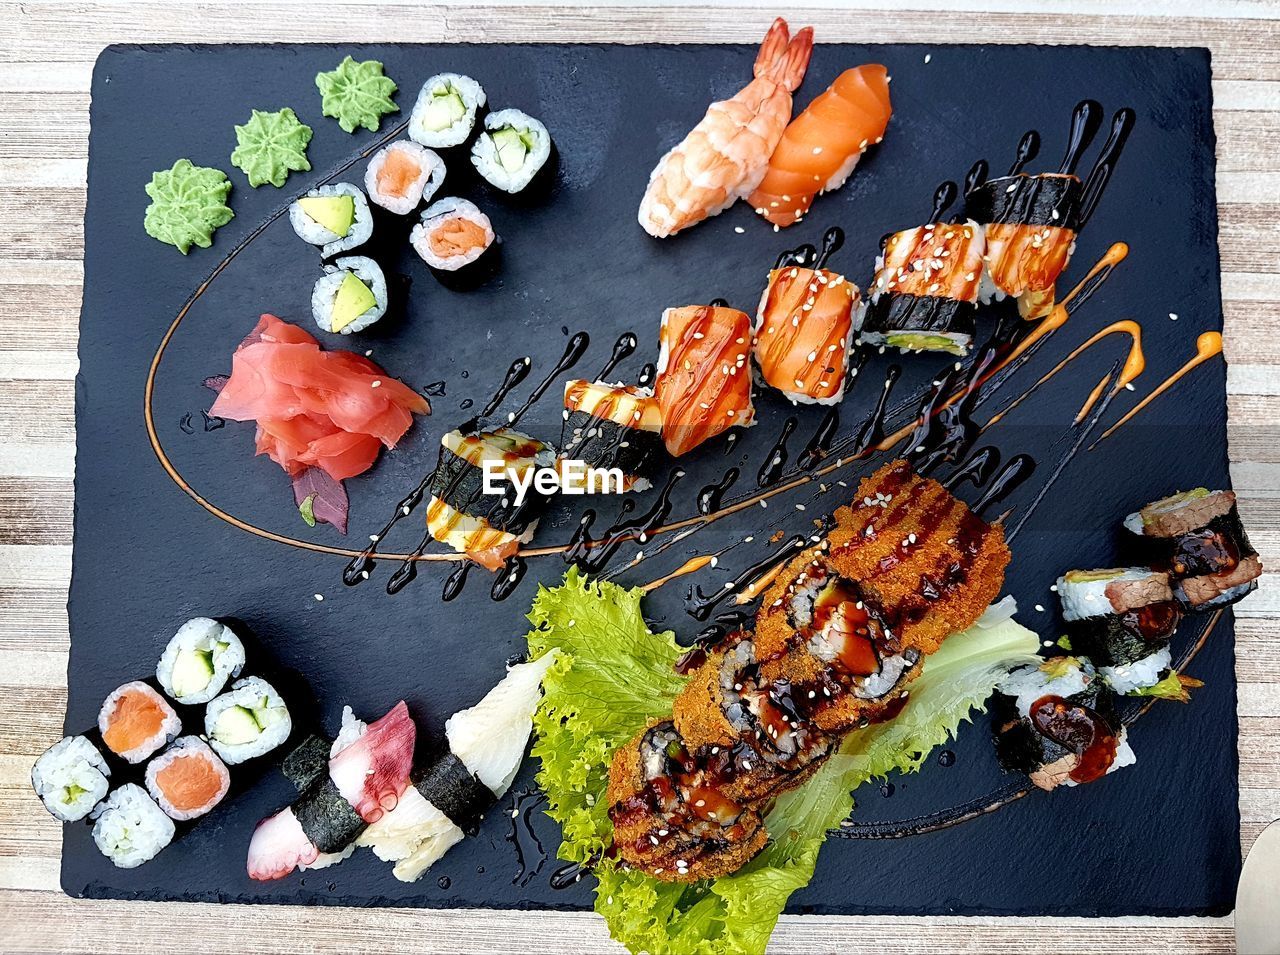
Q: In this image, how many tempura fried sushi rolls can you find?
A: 4